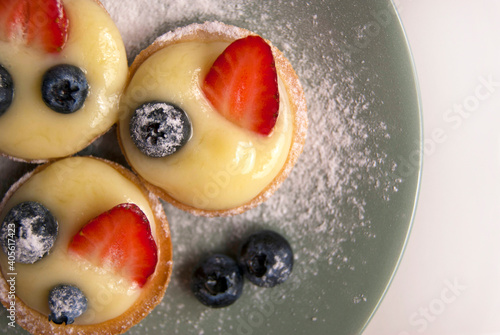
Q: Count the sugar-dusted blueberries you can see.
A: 3